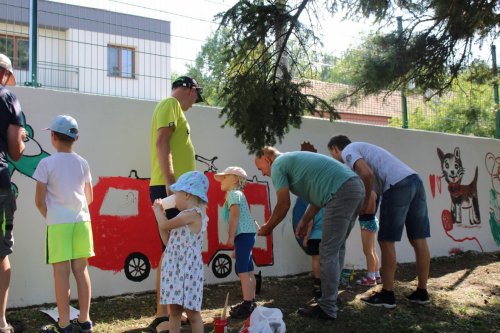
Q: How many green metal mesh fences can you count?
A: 1